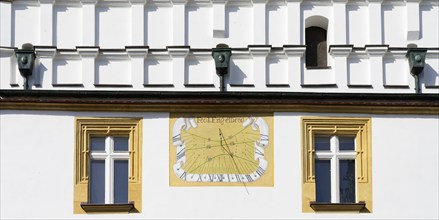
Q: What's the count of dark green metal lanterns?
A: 3